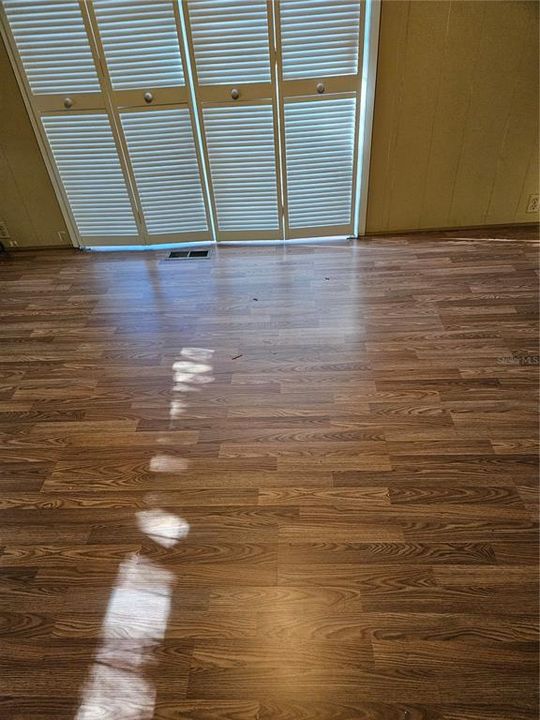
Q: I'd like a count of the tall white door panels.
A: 4